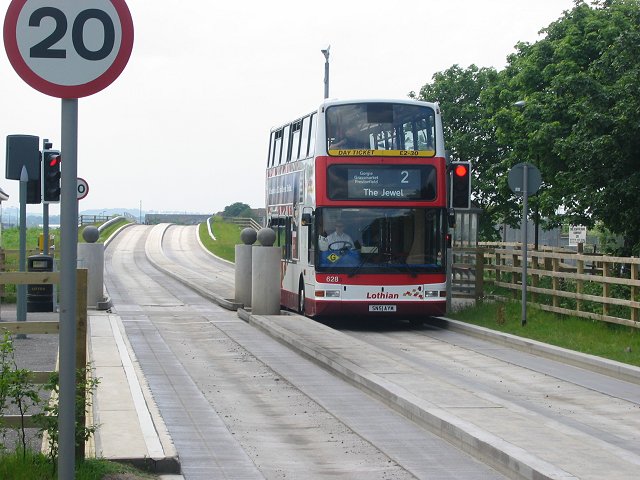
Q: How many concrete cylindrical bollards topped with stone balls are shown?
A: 3